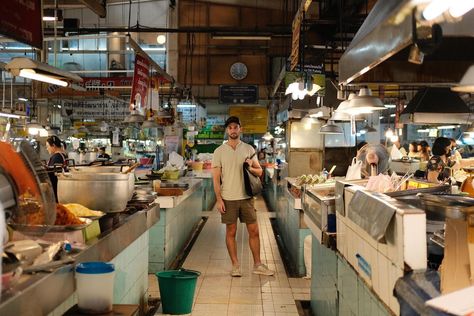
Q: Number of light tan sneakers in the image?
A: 2